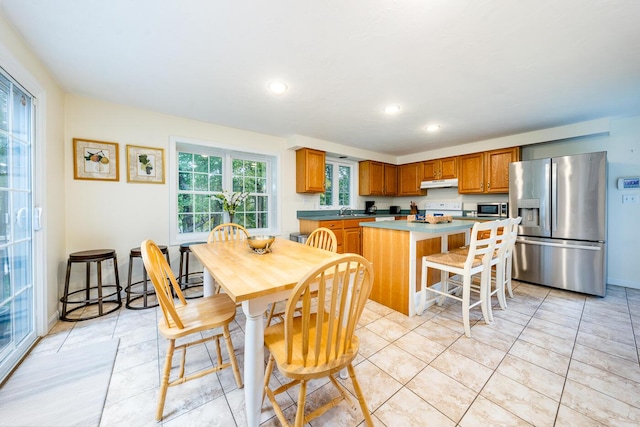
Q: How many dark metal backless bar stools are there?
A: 3